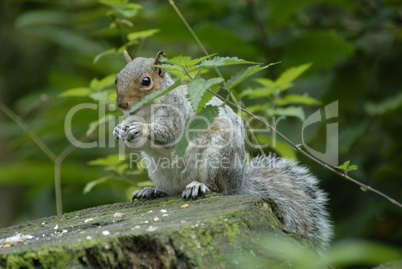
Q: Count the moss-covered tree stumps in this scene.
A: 1